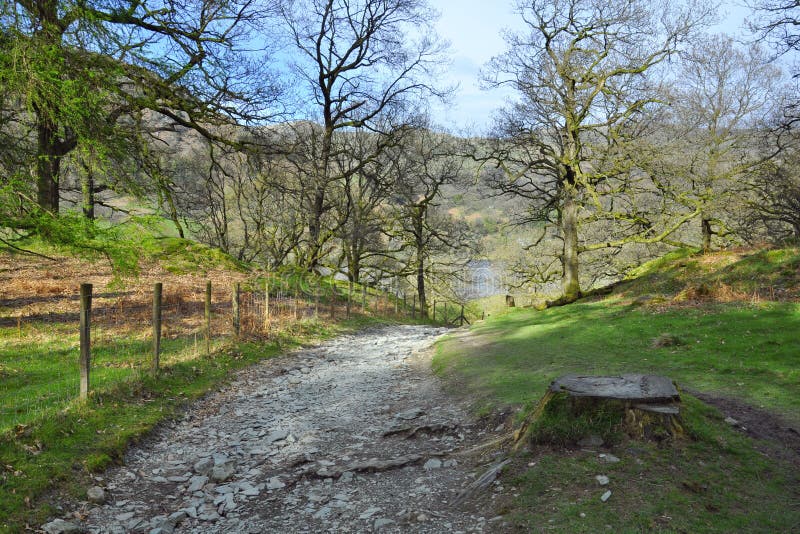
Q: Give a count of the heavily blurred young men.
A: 0